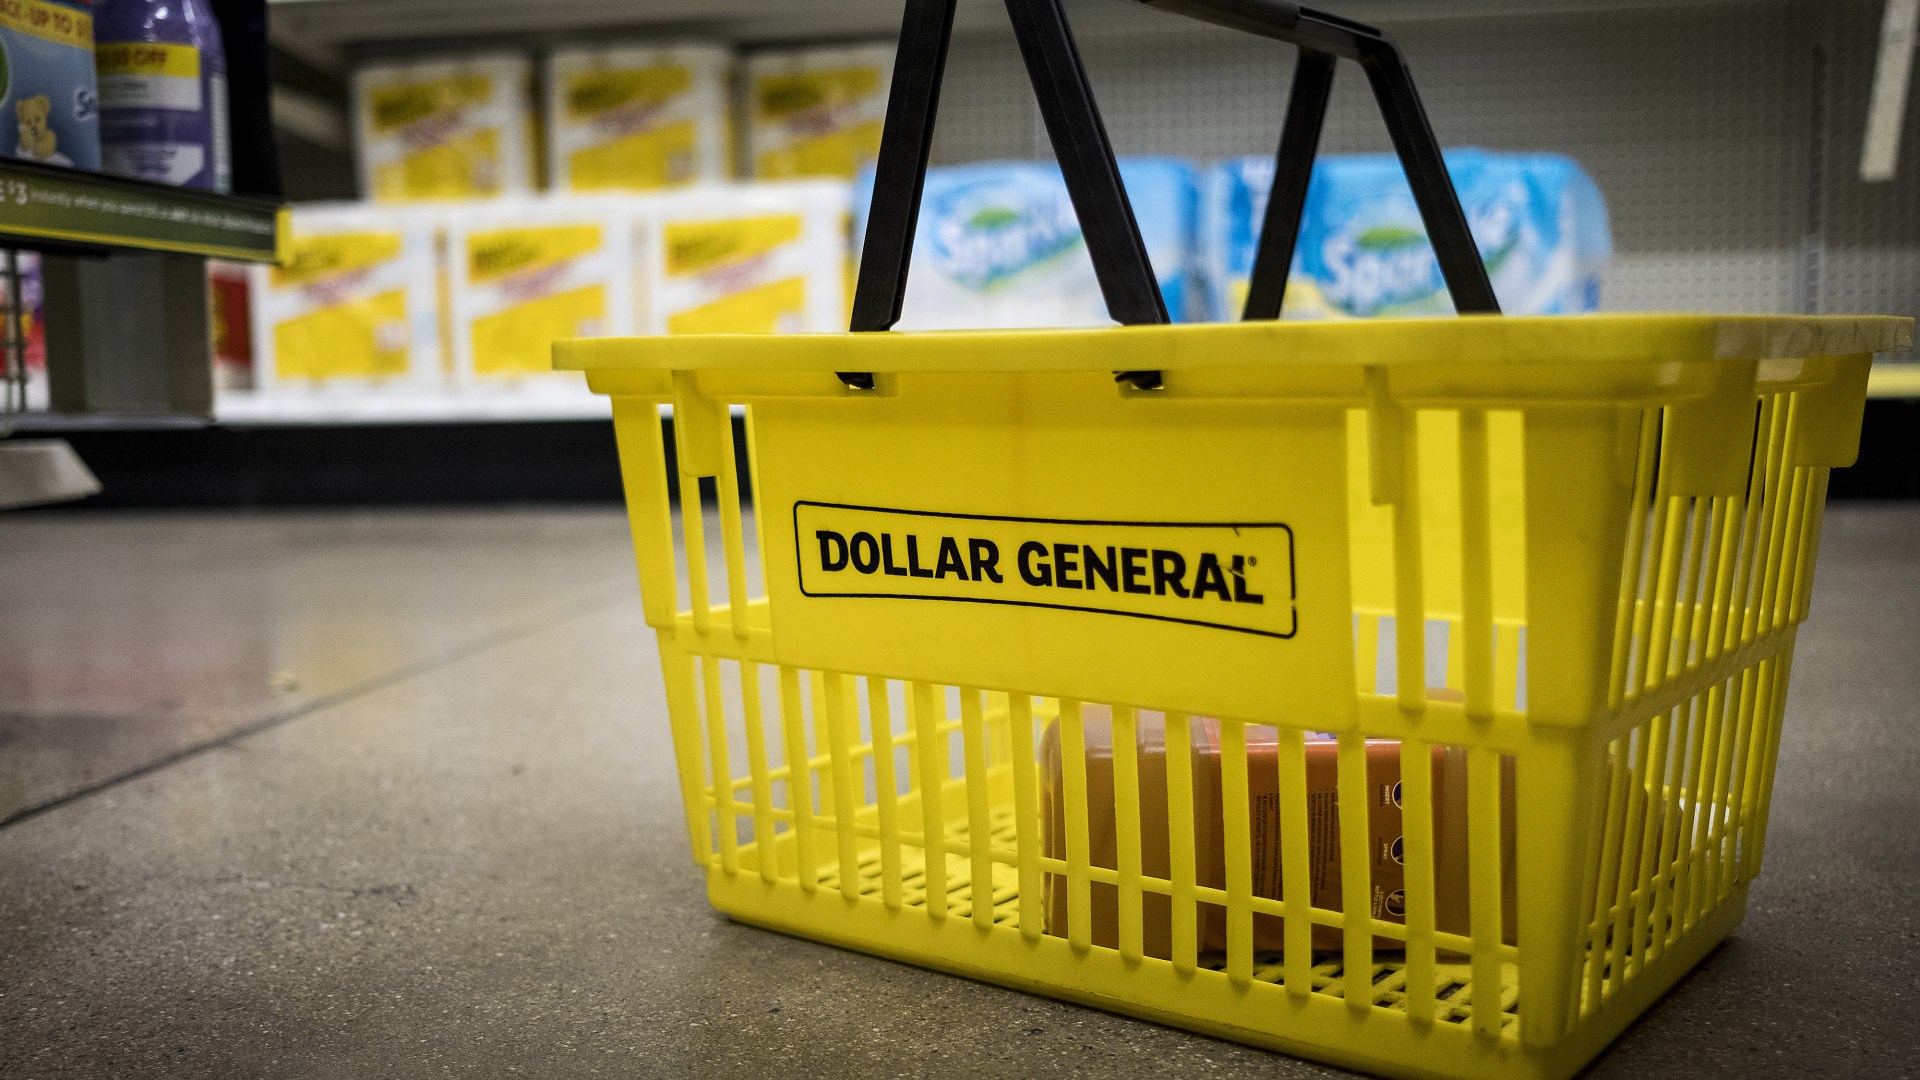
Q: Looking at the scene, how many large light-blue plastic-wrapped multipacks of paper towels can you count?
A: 2